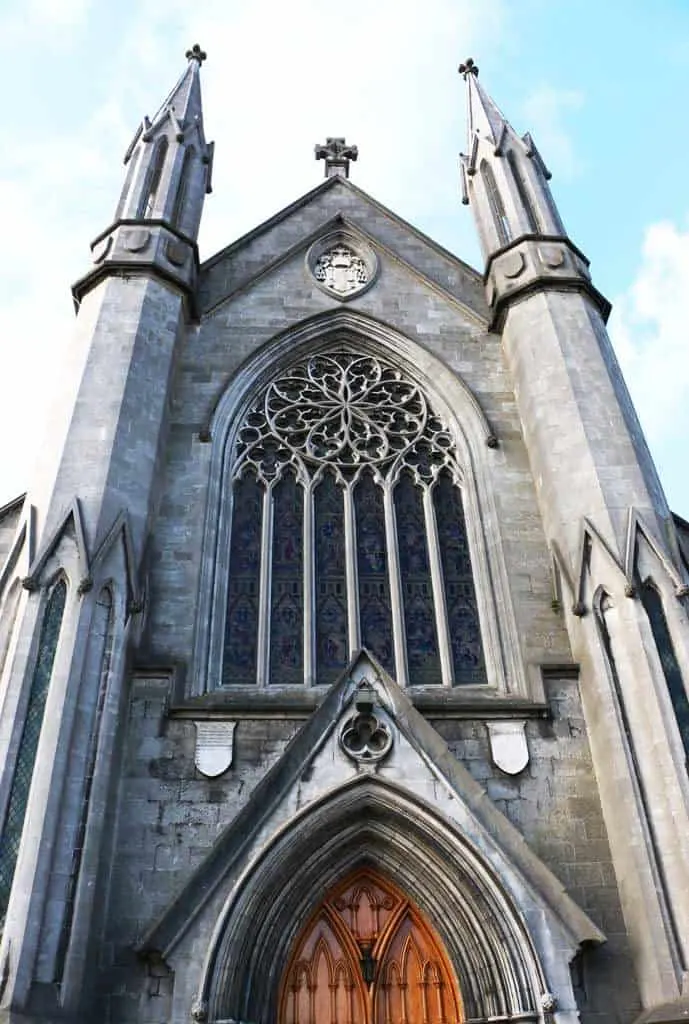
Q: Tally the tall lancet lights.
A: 6